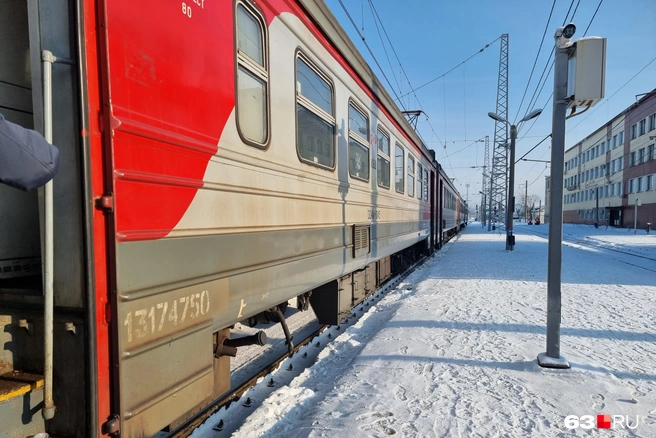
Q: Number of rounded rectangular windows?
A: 8